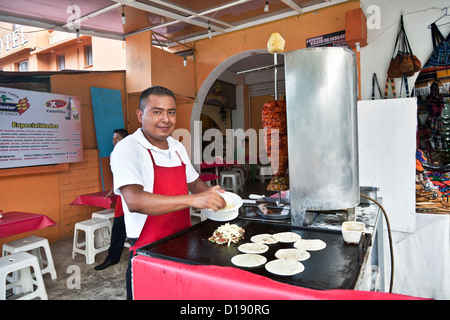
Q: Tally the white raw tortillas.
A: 7